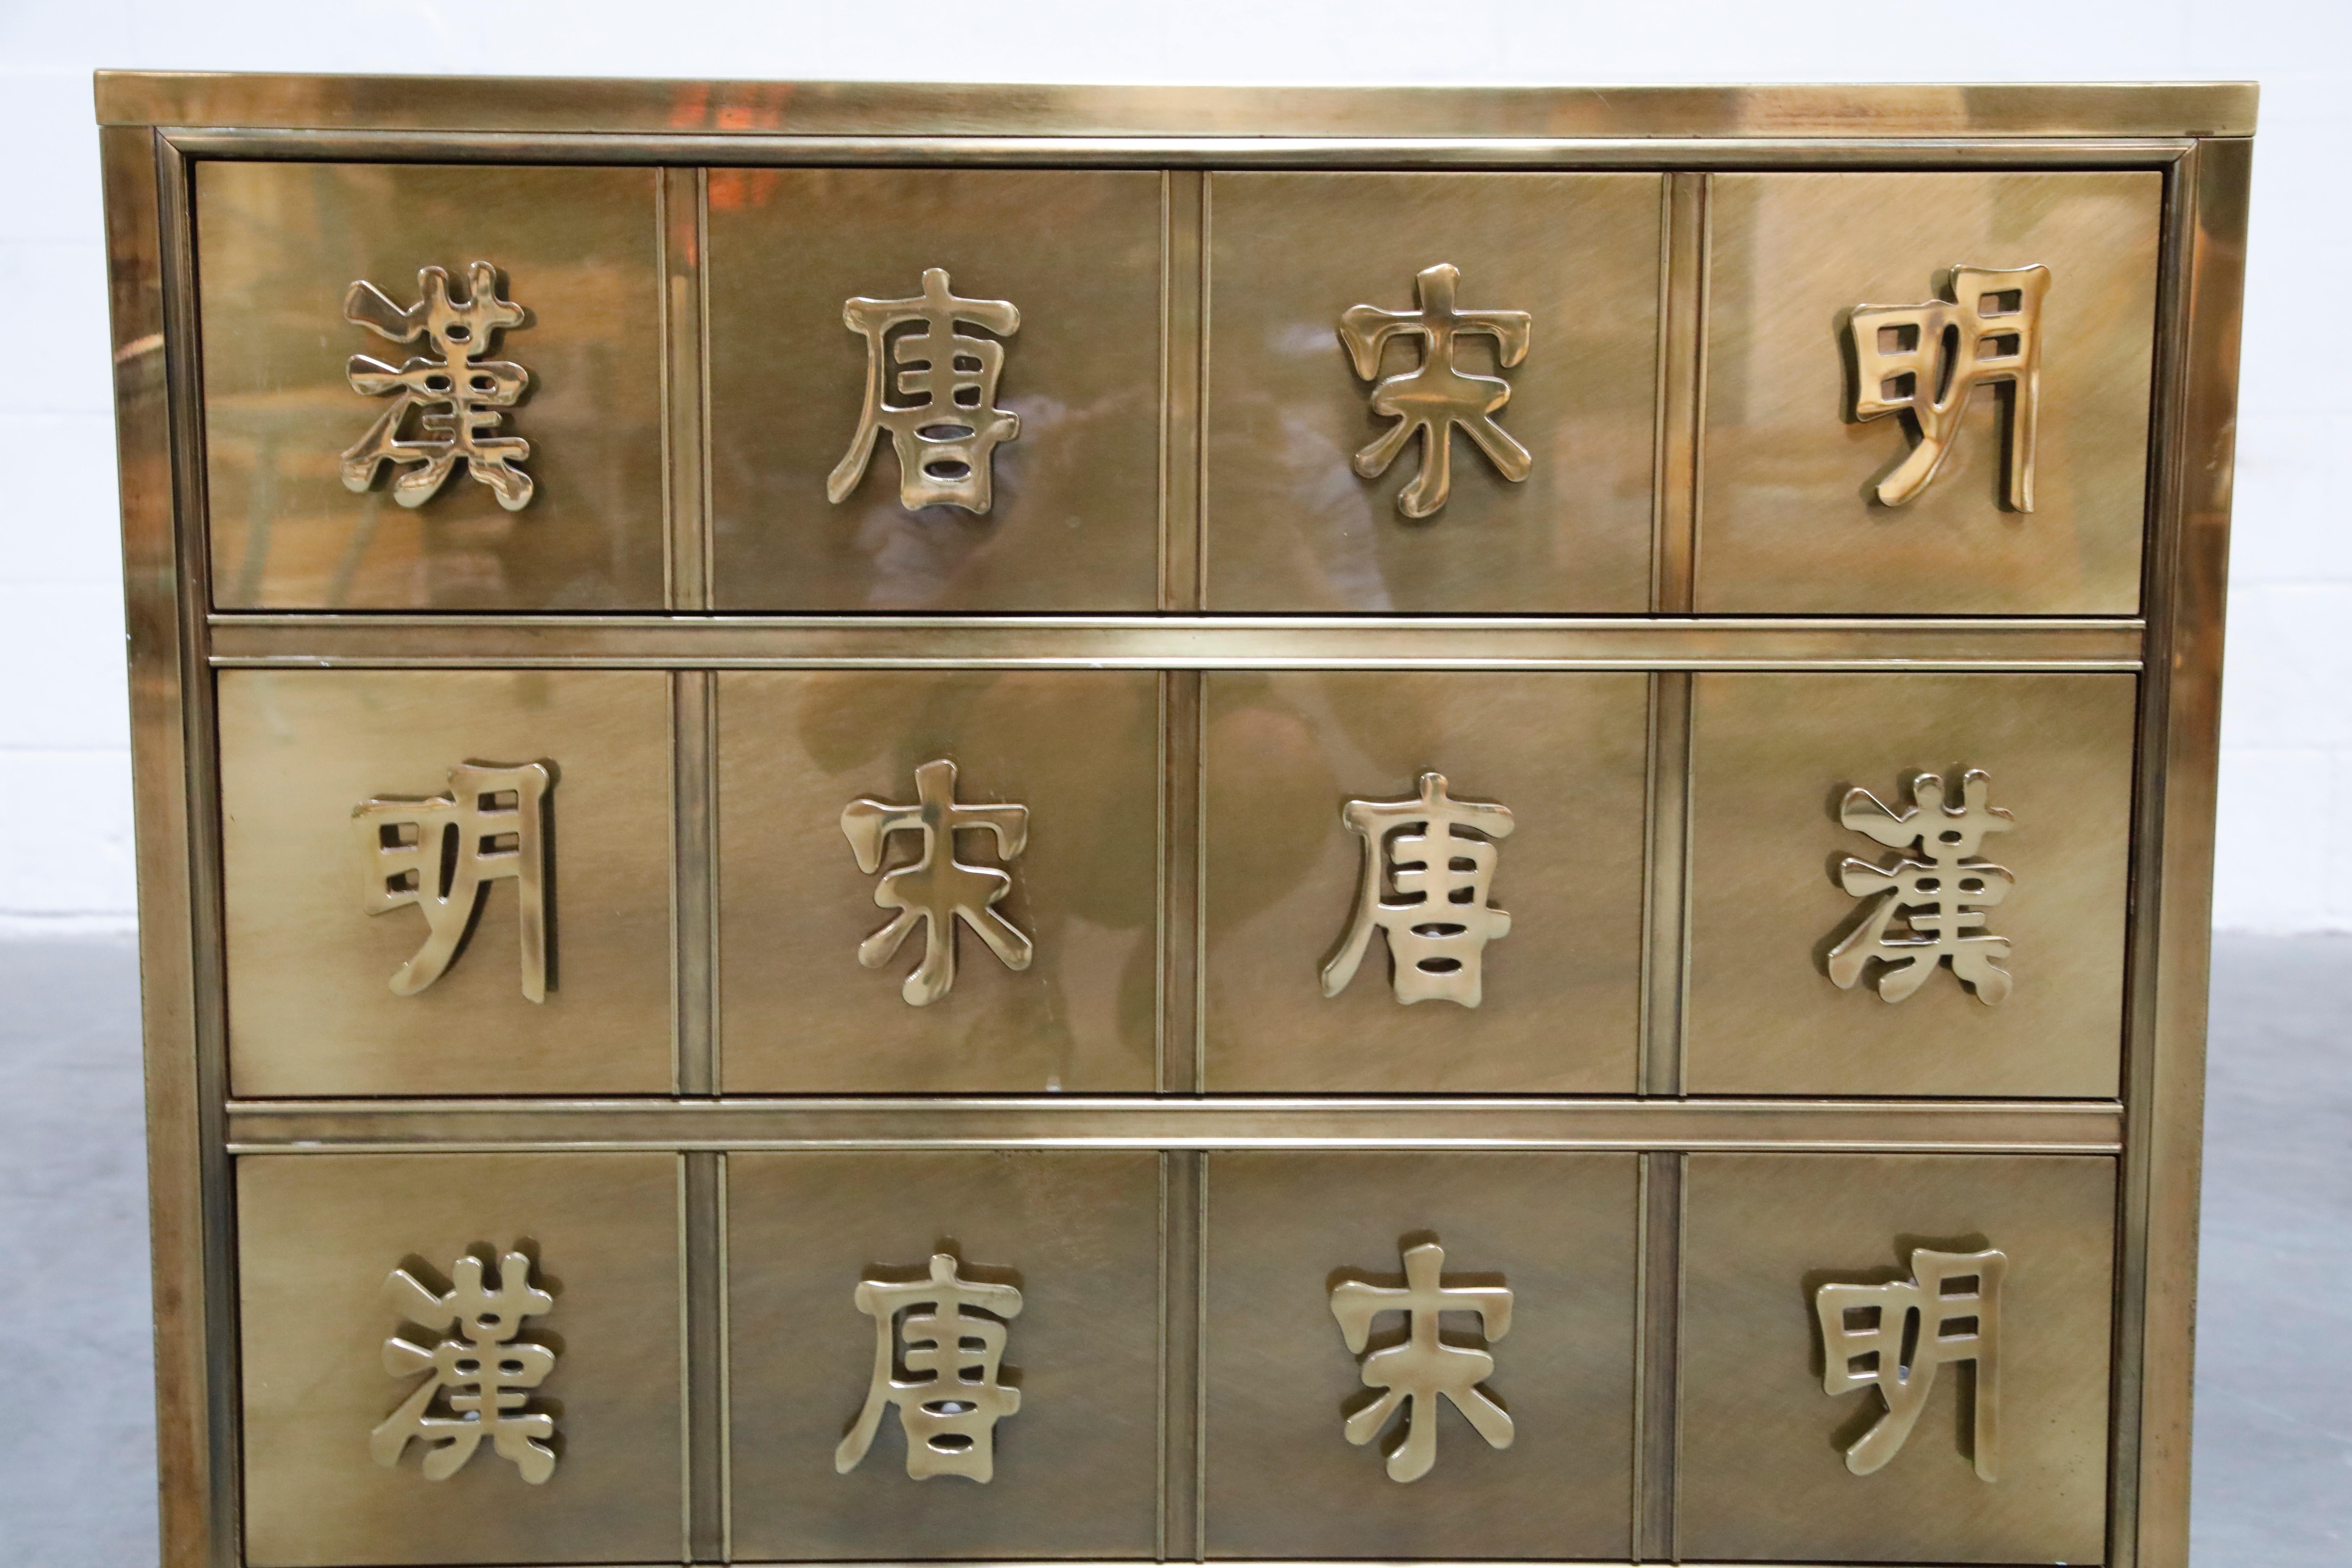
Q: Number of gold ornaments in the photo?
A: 12